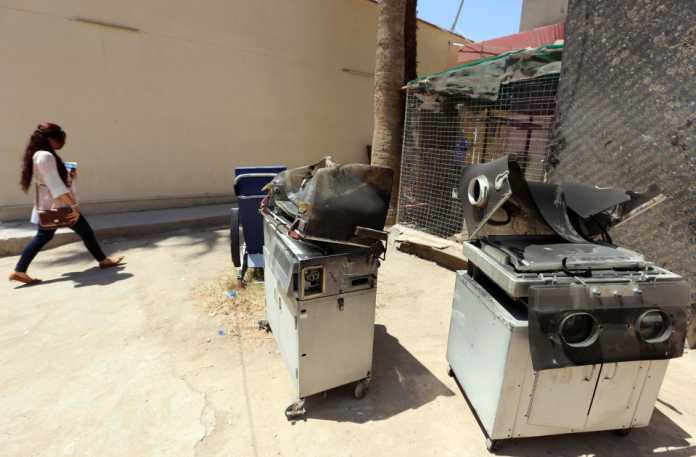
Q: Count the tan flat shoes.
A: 2